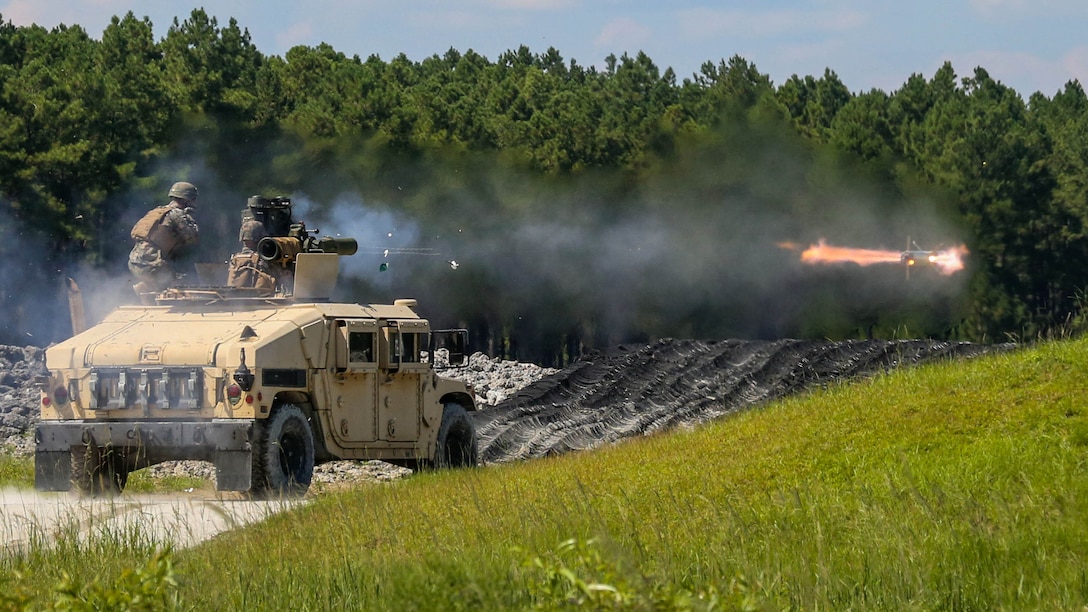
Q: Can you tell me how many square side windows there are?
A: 2